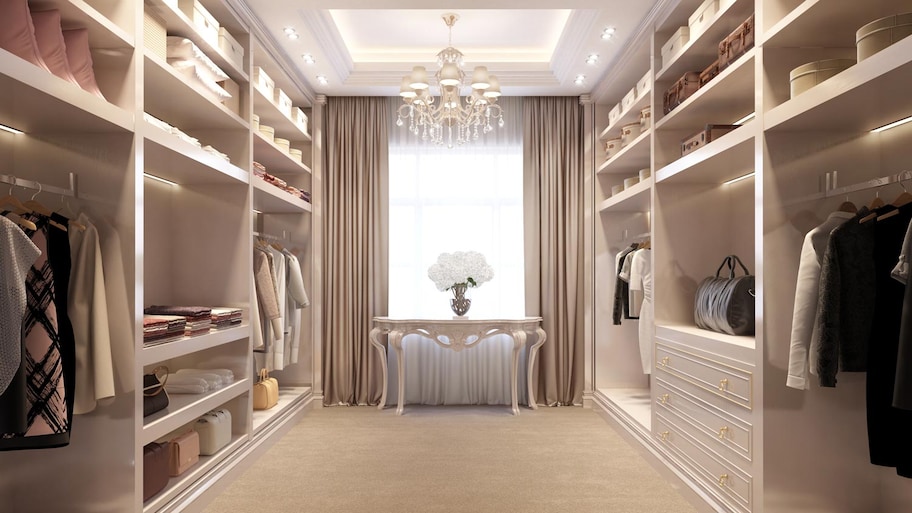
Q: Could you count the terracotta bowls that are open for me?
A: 0